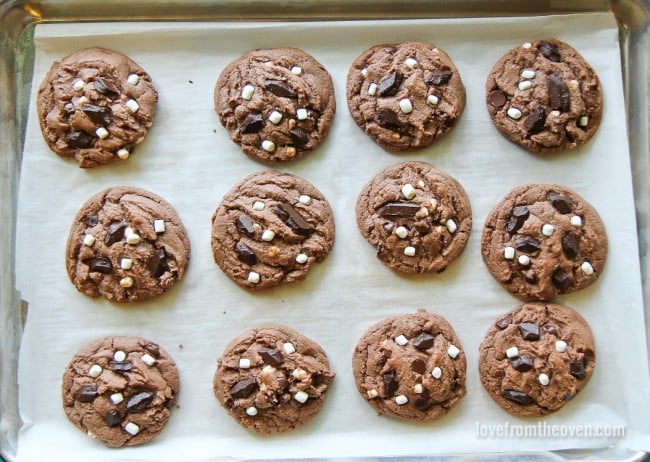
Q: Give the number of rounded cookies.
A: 12